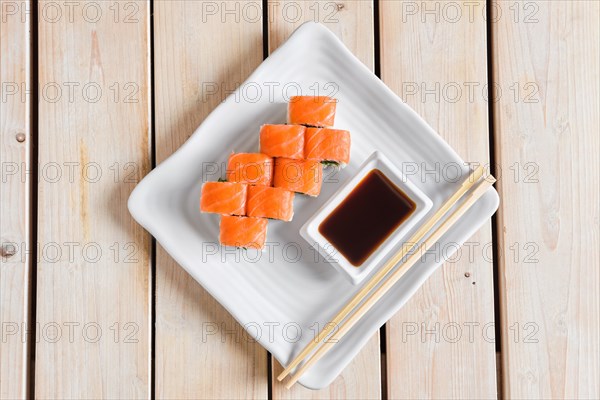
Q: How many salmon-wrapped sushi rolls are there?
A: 8